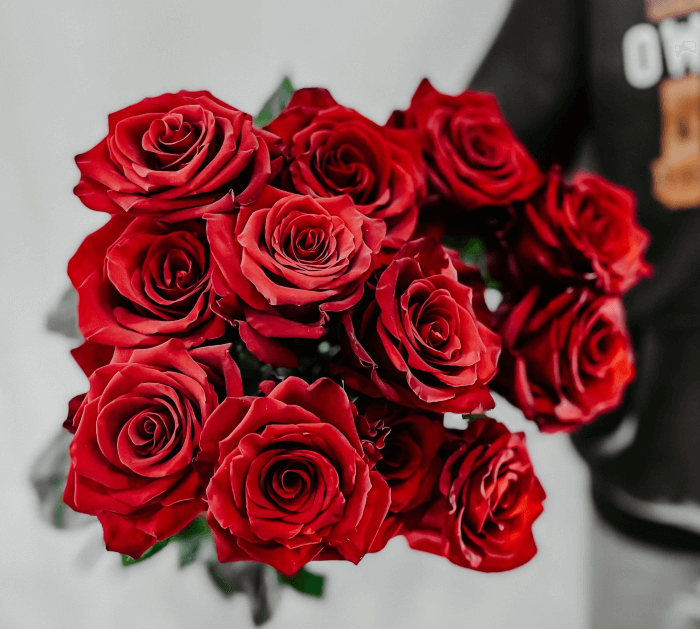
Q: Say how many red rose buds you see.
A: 12